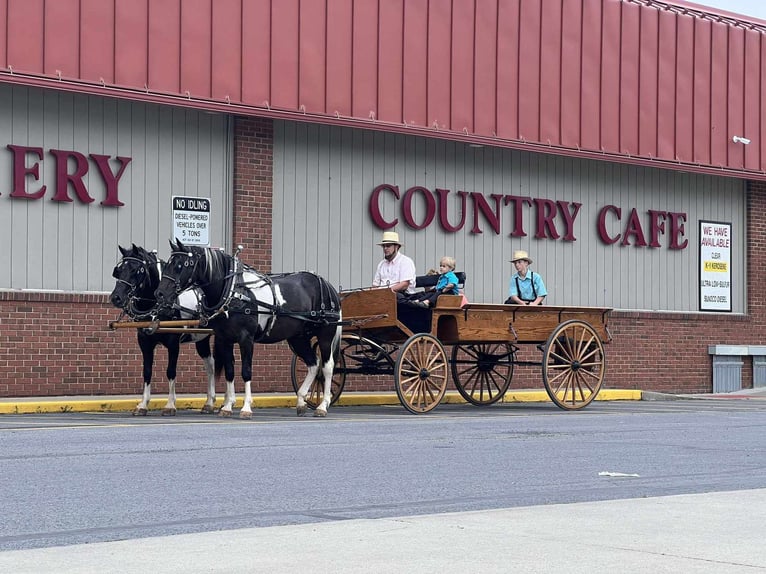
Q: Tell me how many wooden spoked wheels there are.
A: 4